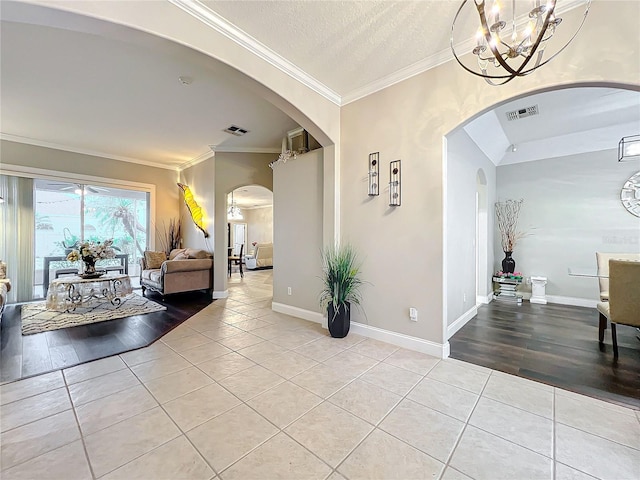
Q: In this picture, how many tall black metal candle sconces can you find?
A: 2